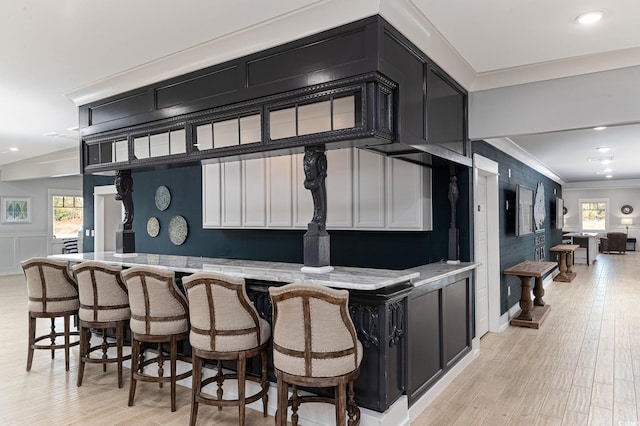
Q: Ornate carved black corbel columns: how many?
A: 3